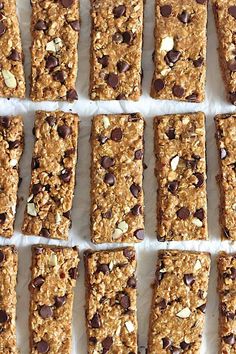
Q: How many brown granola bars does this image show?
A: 15